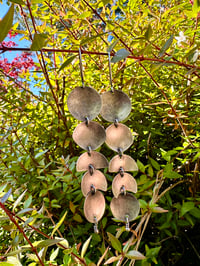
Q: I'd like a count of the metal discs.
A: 10